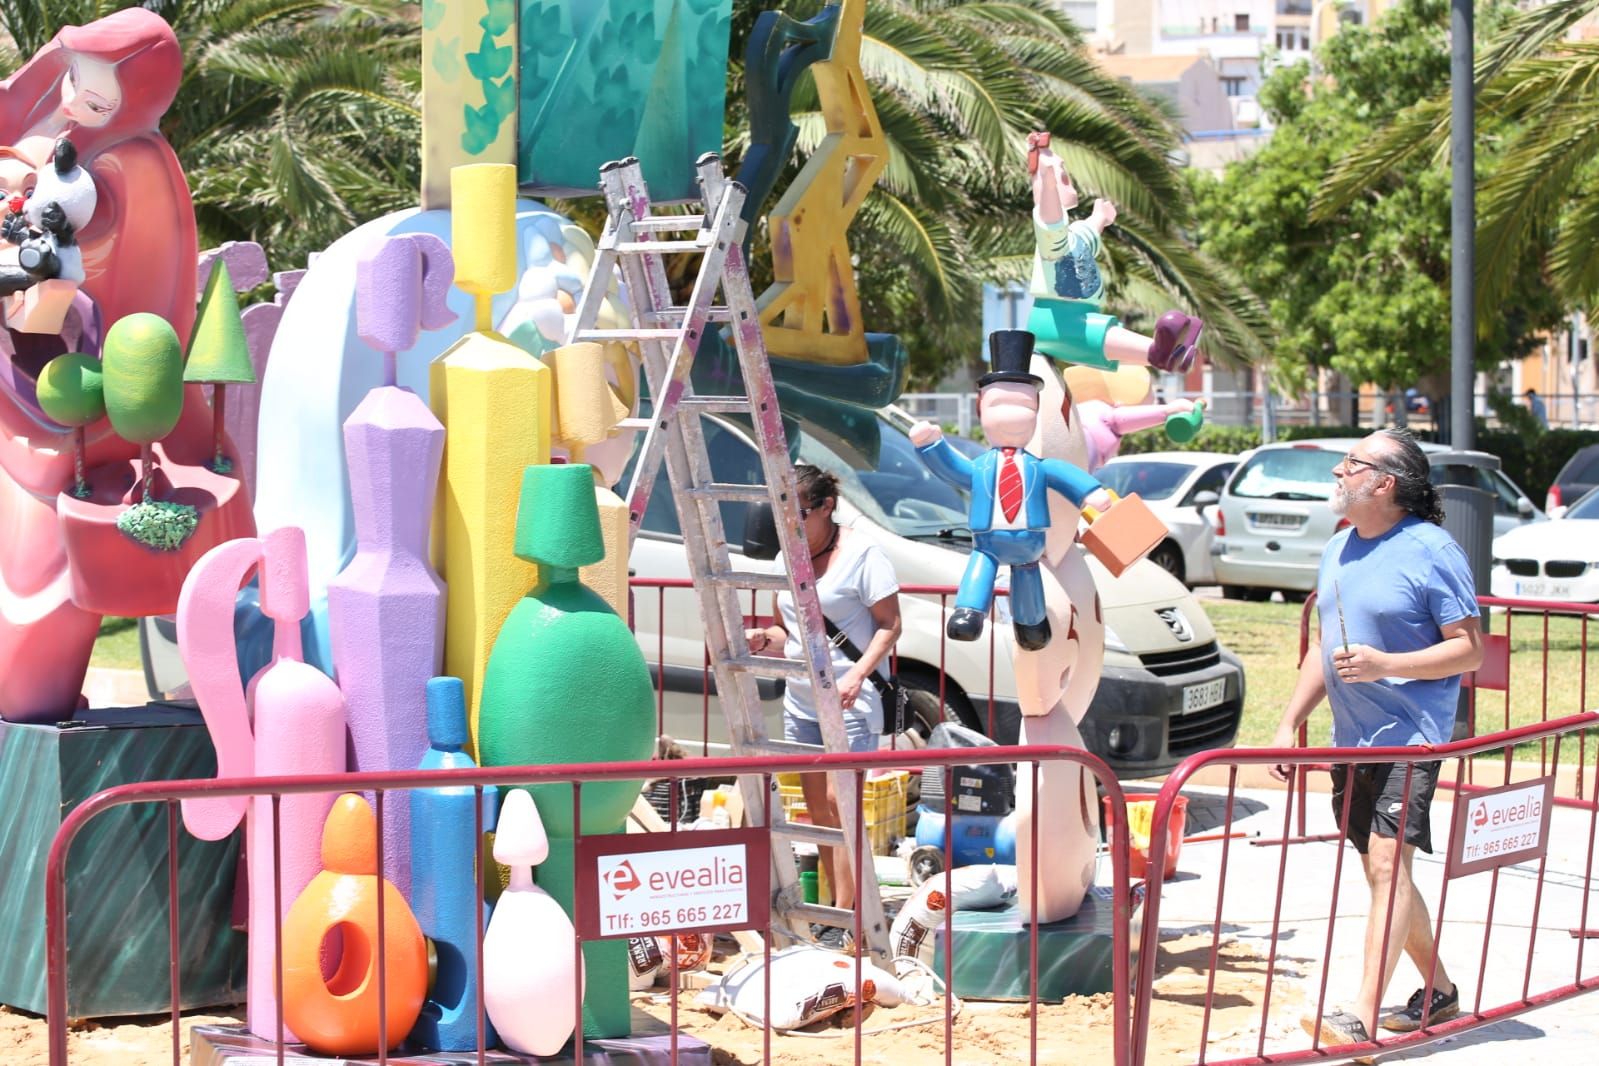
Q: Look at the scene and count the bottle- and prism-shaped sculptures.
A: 8